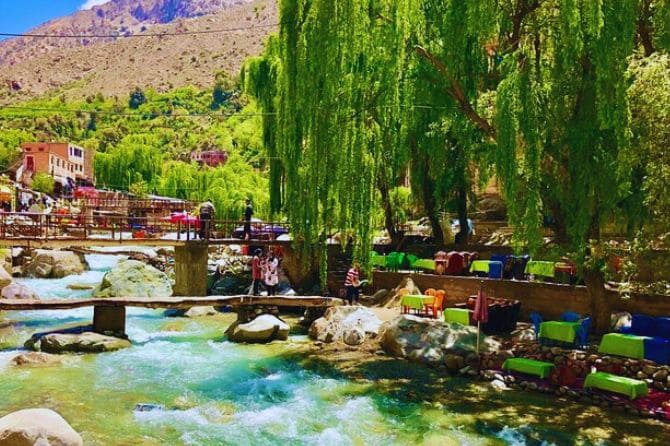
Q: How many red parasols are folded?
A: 1